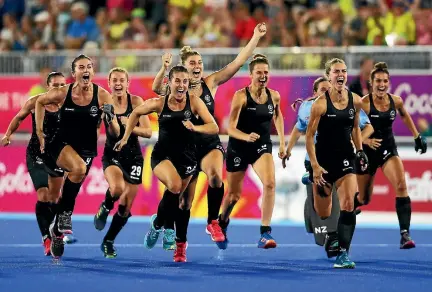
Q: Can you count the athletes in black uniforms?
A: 8